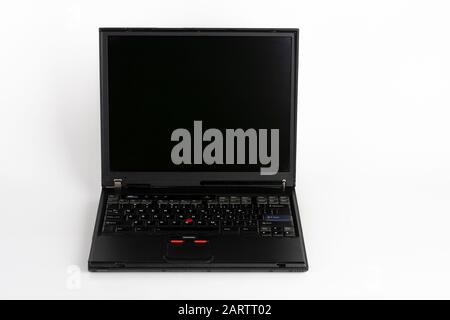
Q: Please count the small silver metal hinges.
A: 2